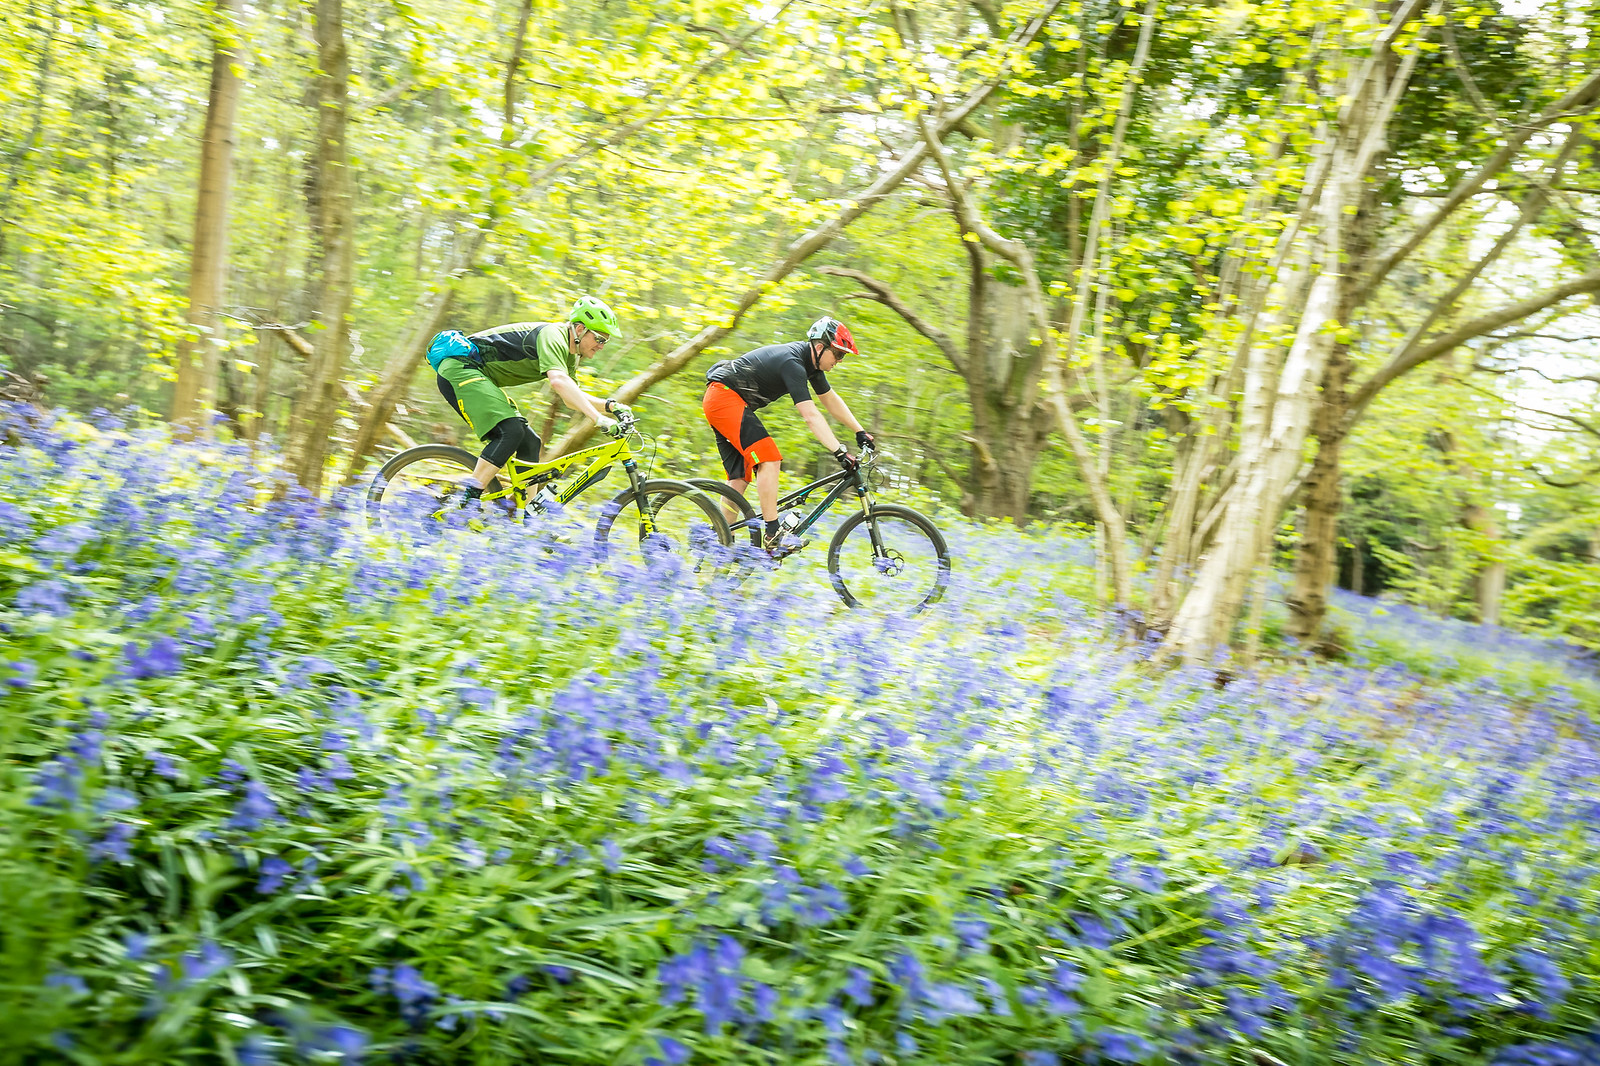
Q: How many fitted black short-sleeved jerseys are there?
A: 1